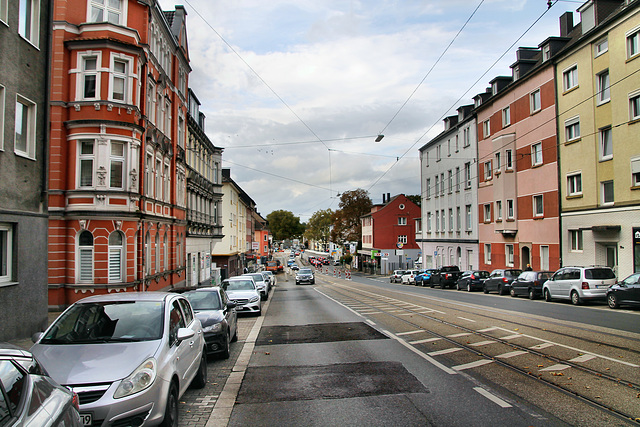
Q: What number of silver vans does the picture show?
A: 1